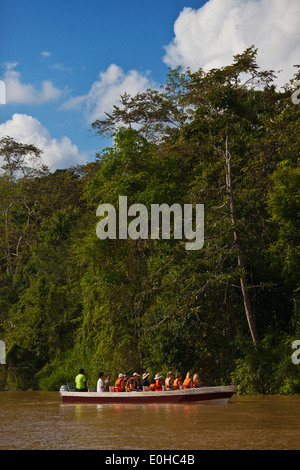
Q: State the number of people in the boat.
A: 13